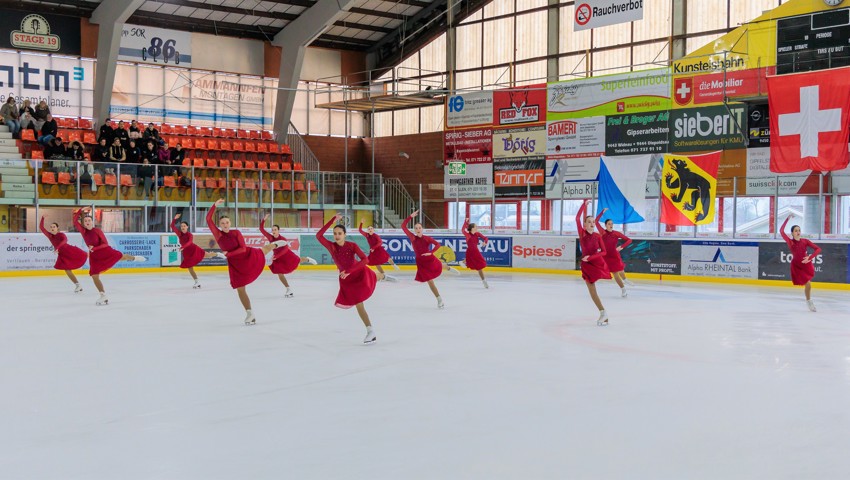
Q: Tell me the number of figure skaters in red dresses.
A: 12